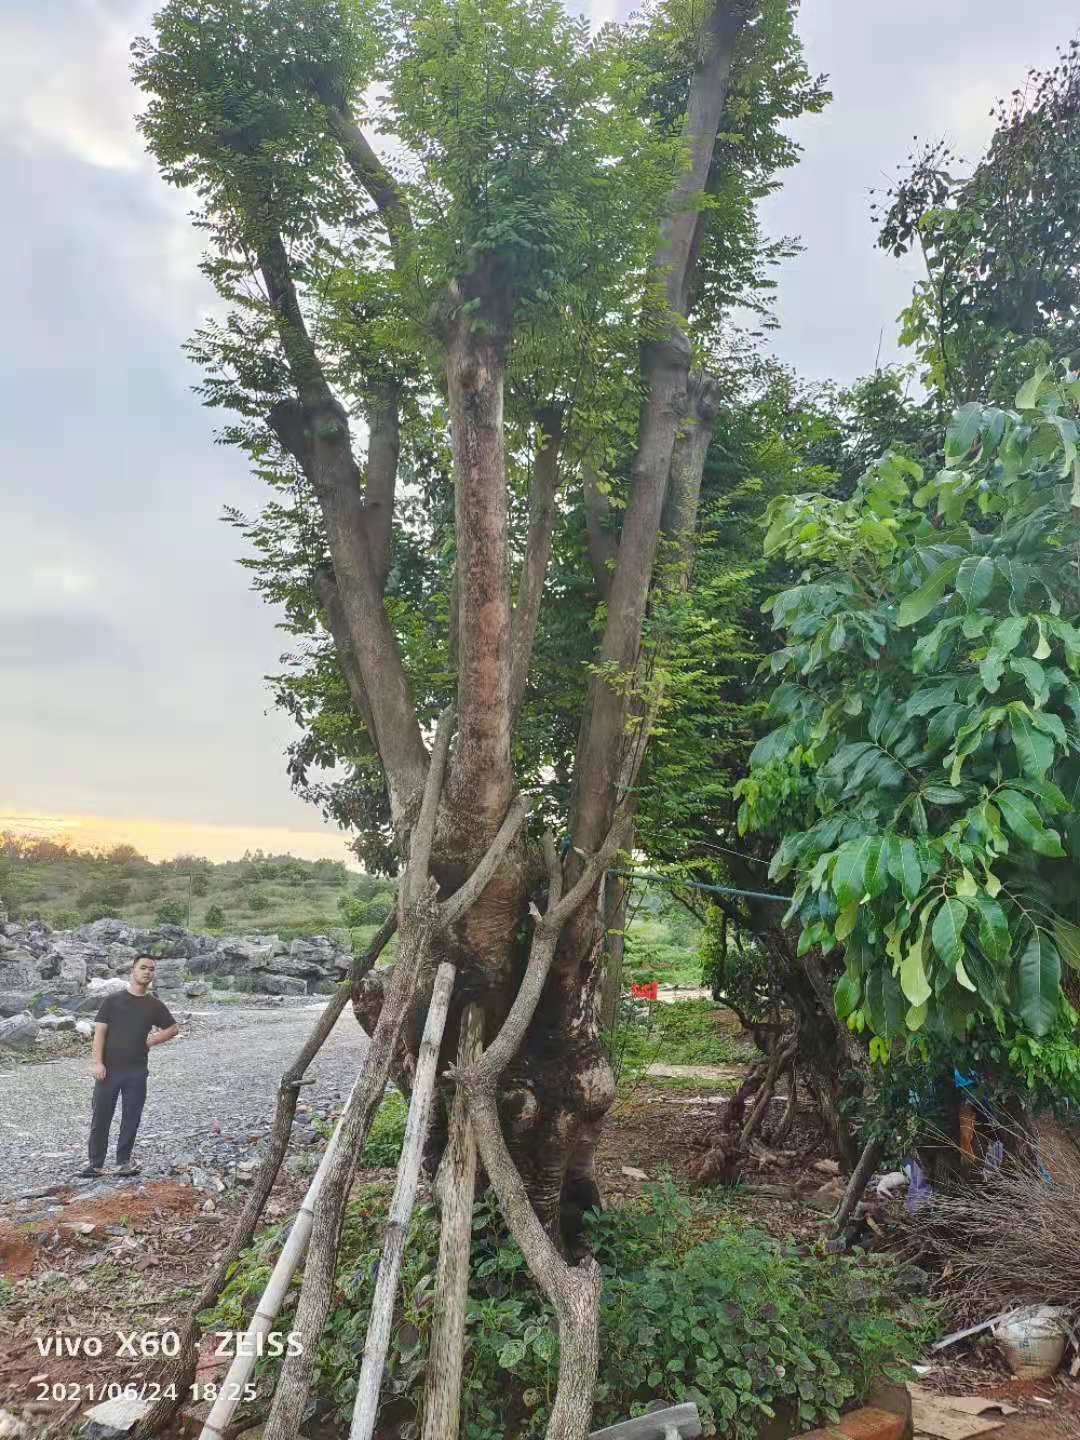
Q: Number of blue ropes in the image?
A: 1